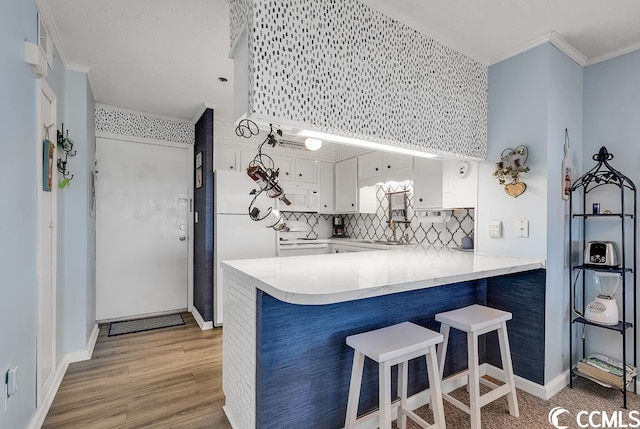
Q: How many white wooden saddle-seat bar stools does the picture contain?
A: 2